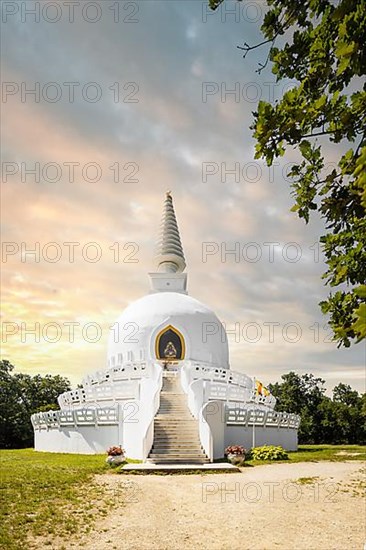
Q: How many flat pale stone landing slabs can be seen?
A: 1